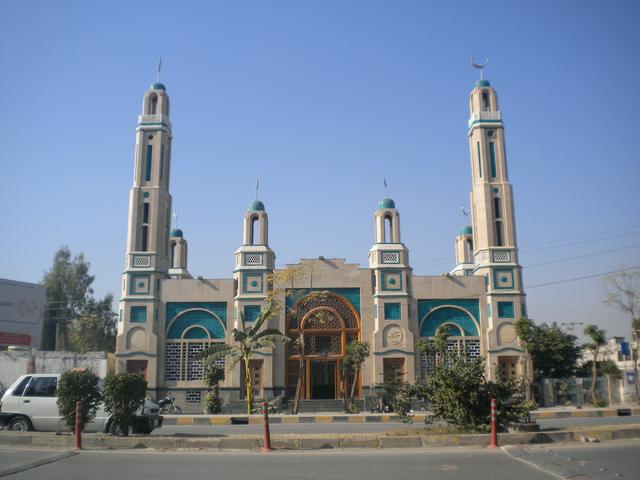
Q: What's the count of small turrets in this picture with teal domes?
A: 4